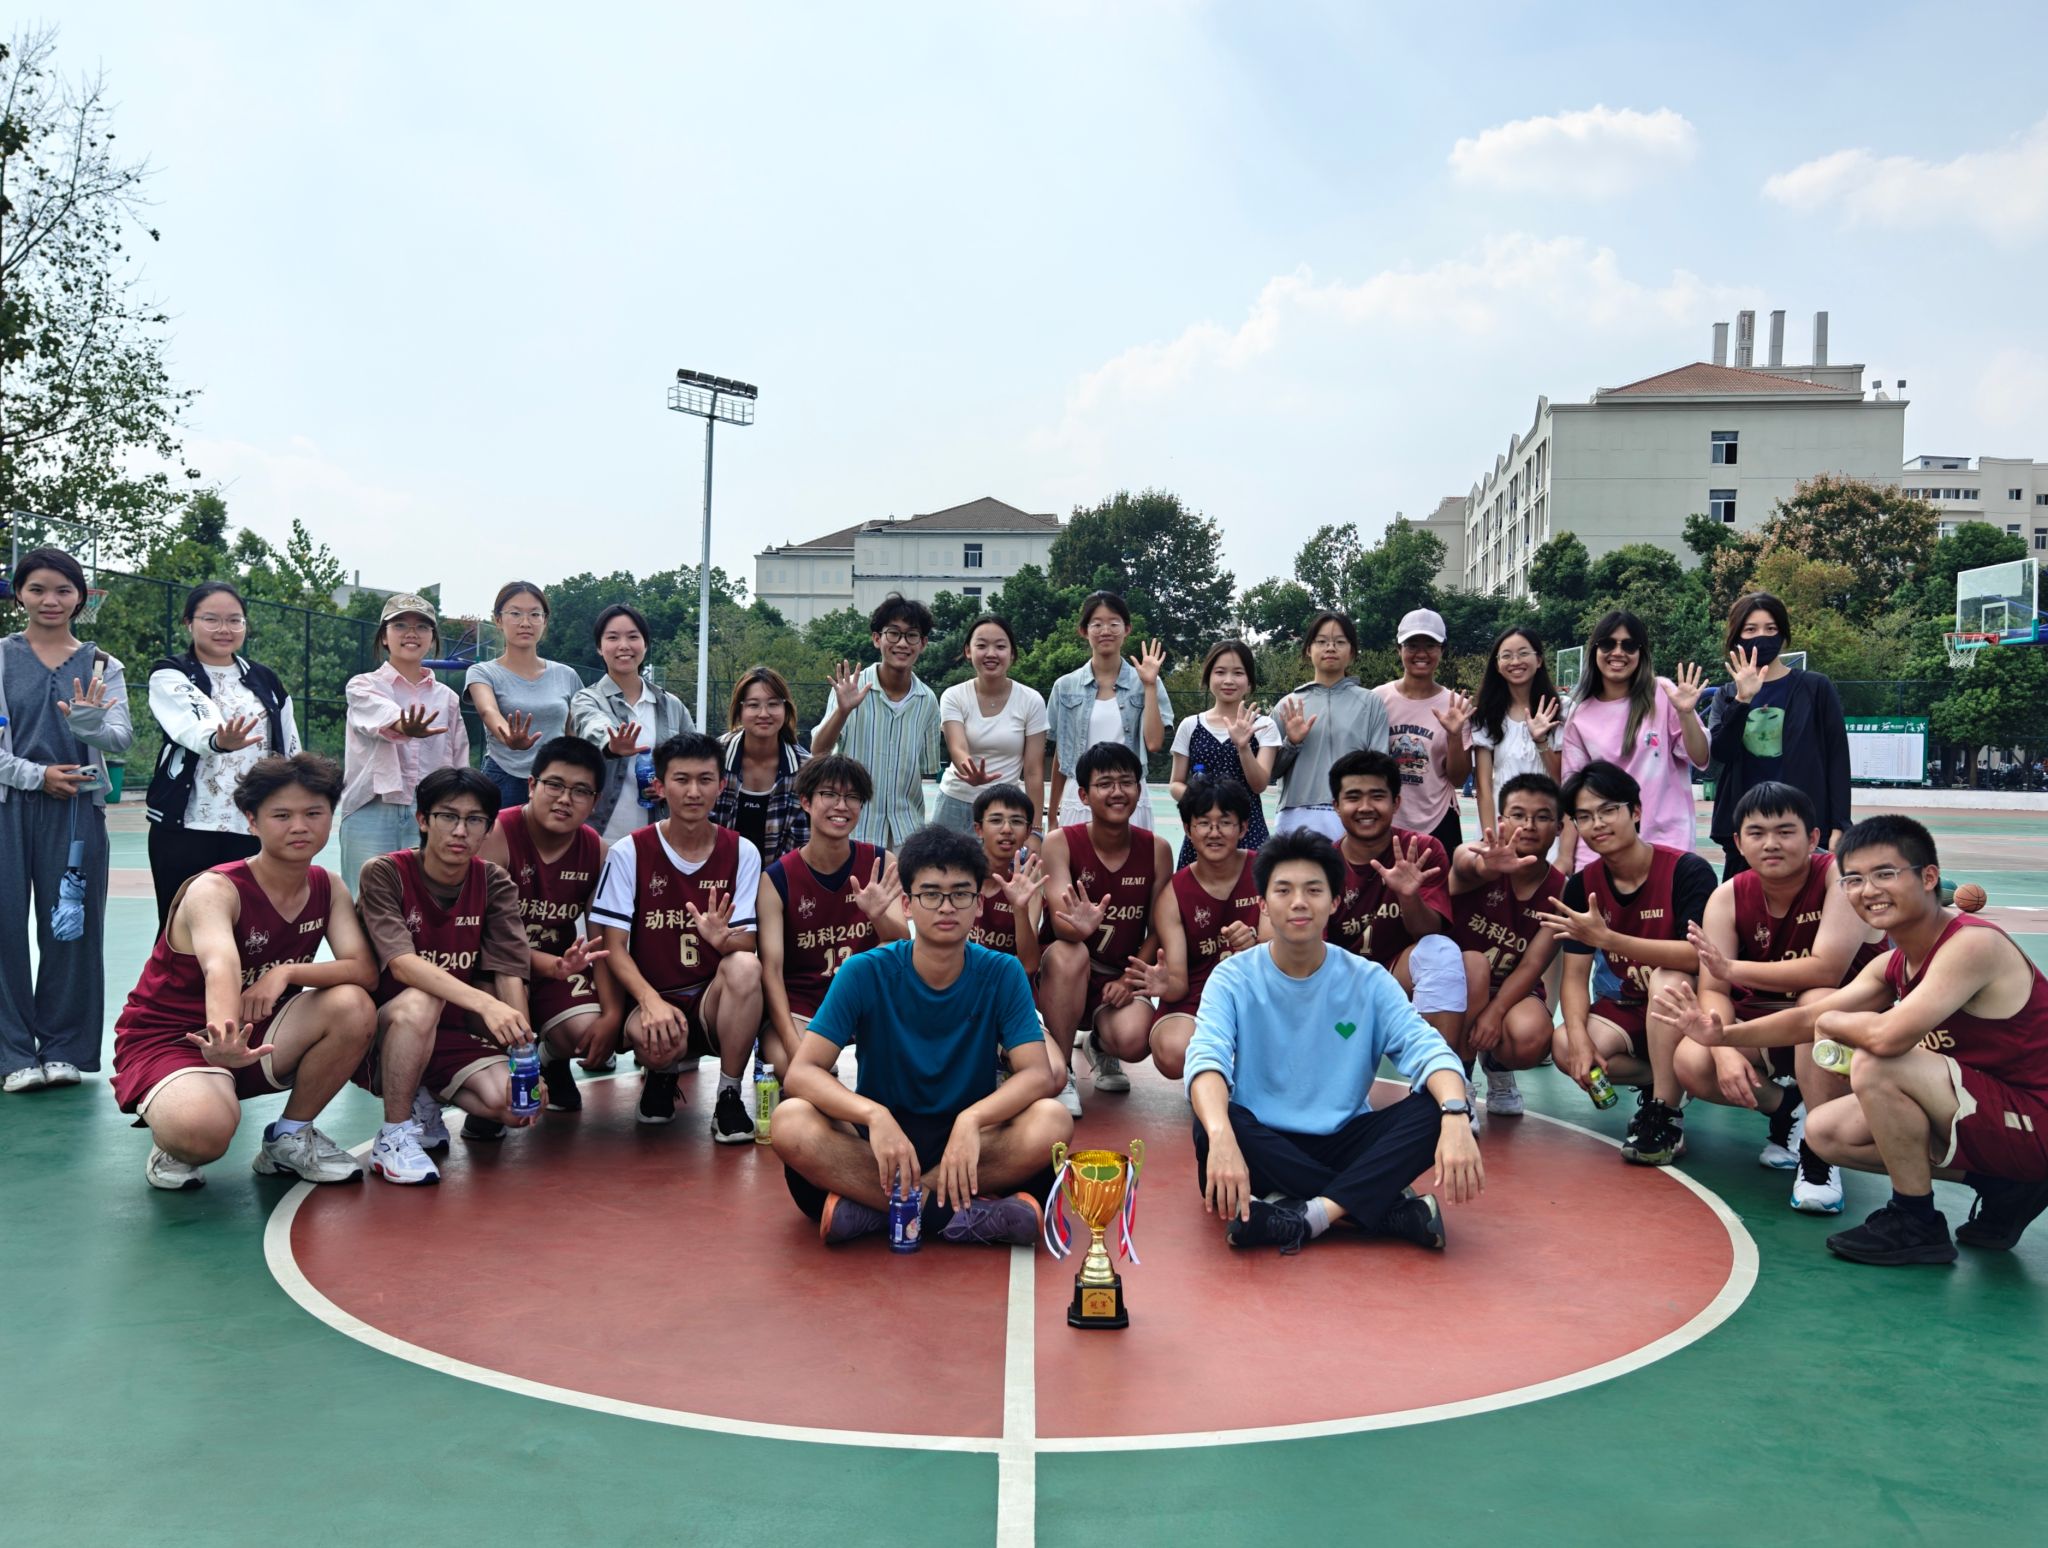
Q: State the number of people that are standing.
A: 15